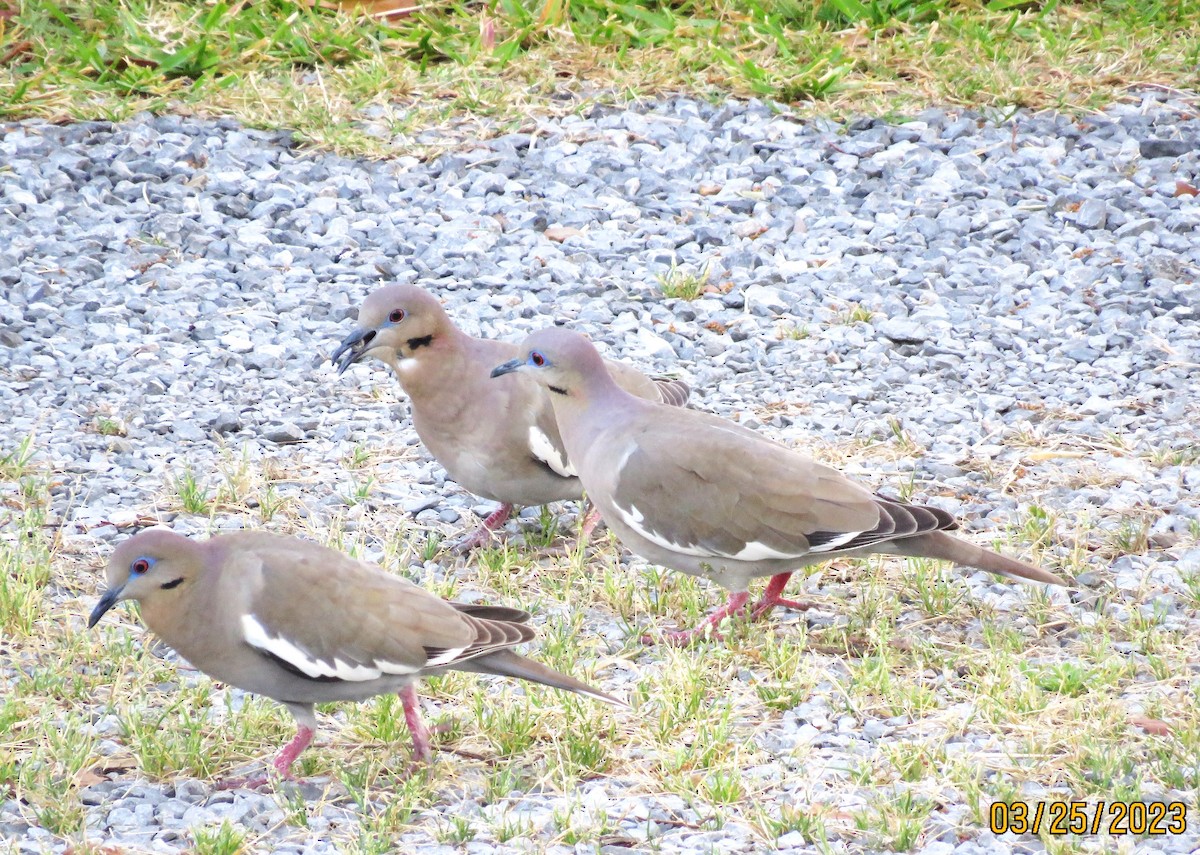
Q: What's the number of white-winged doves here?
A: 3